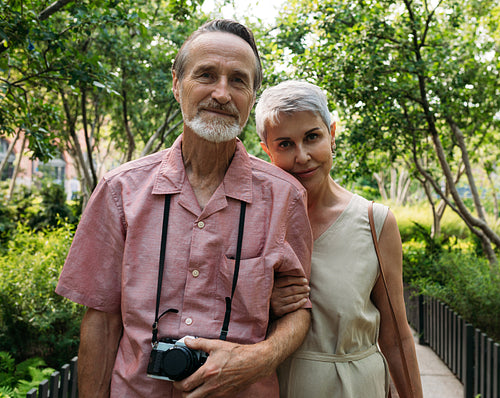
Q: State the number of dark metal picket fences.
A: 2